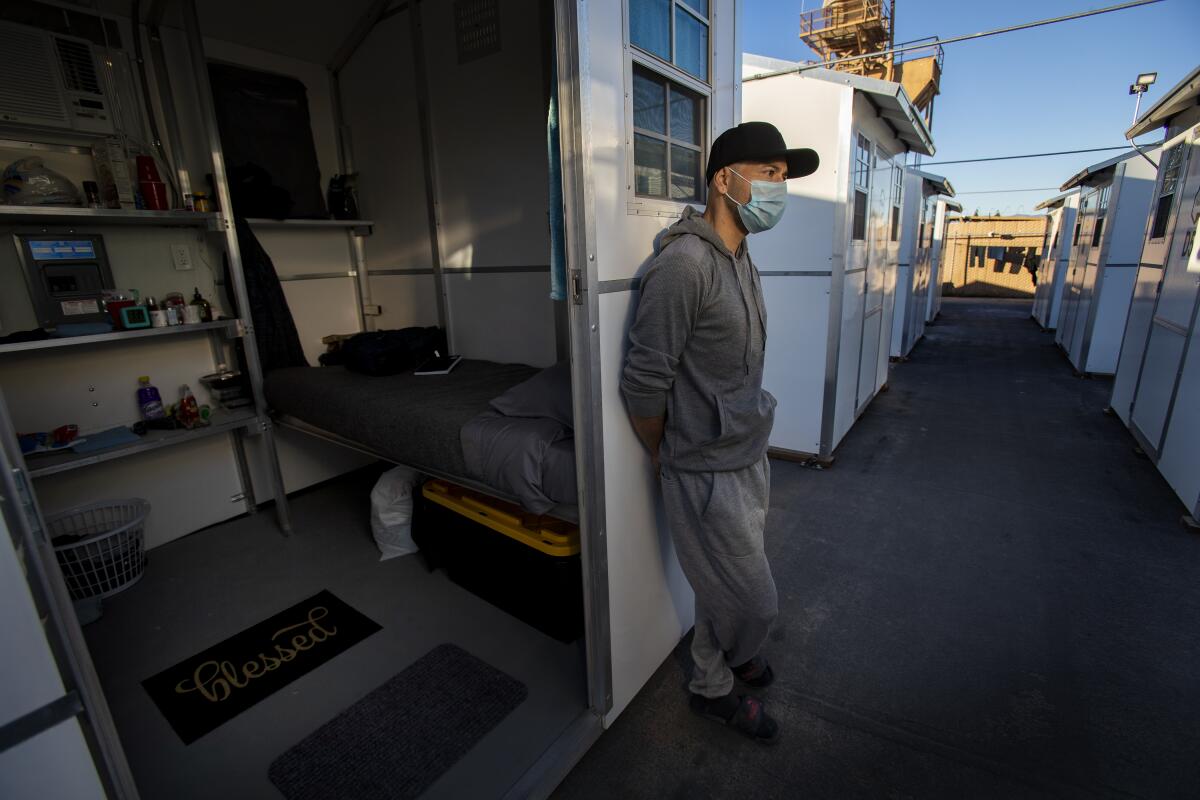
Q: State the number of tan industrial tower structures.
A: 1